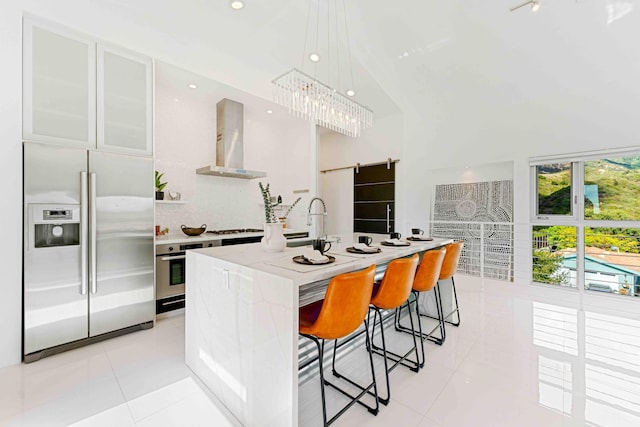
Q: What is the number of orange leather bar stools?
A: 4